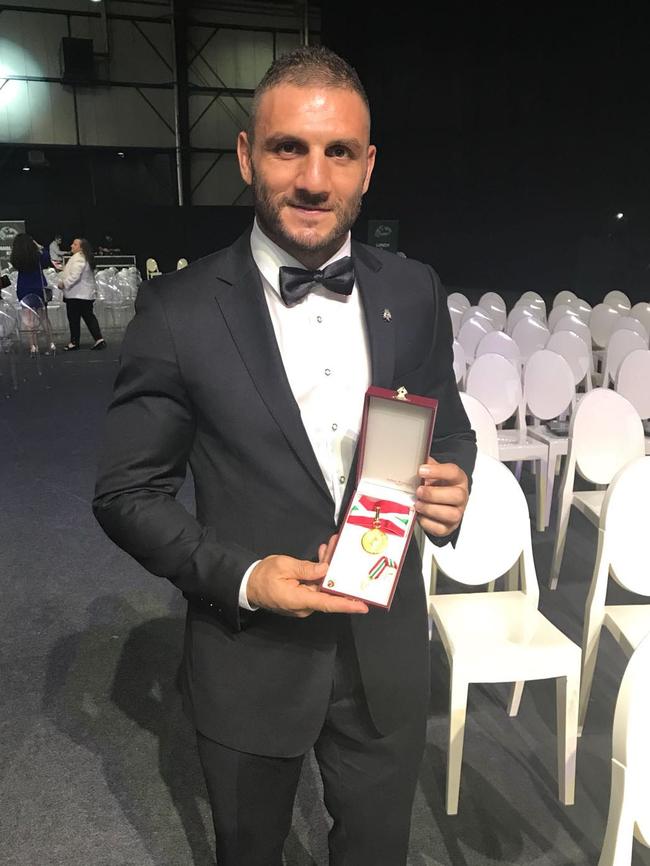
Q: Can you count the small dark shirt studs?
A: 4